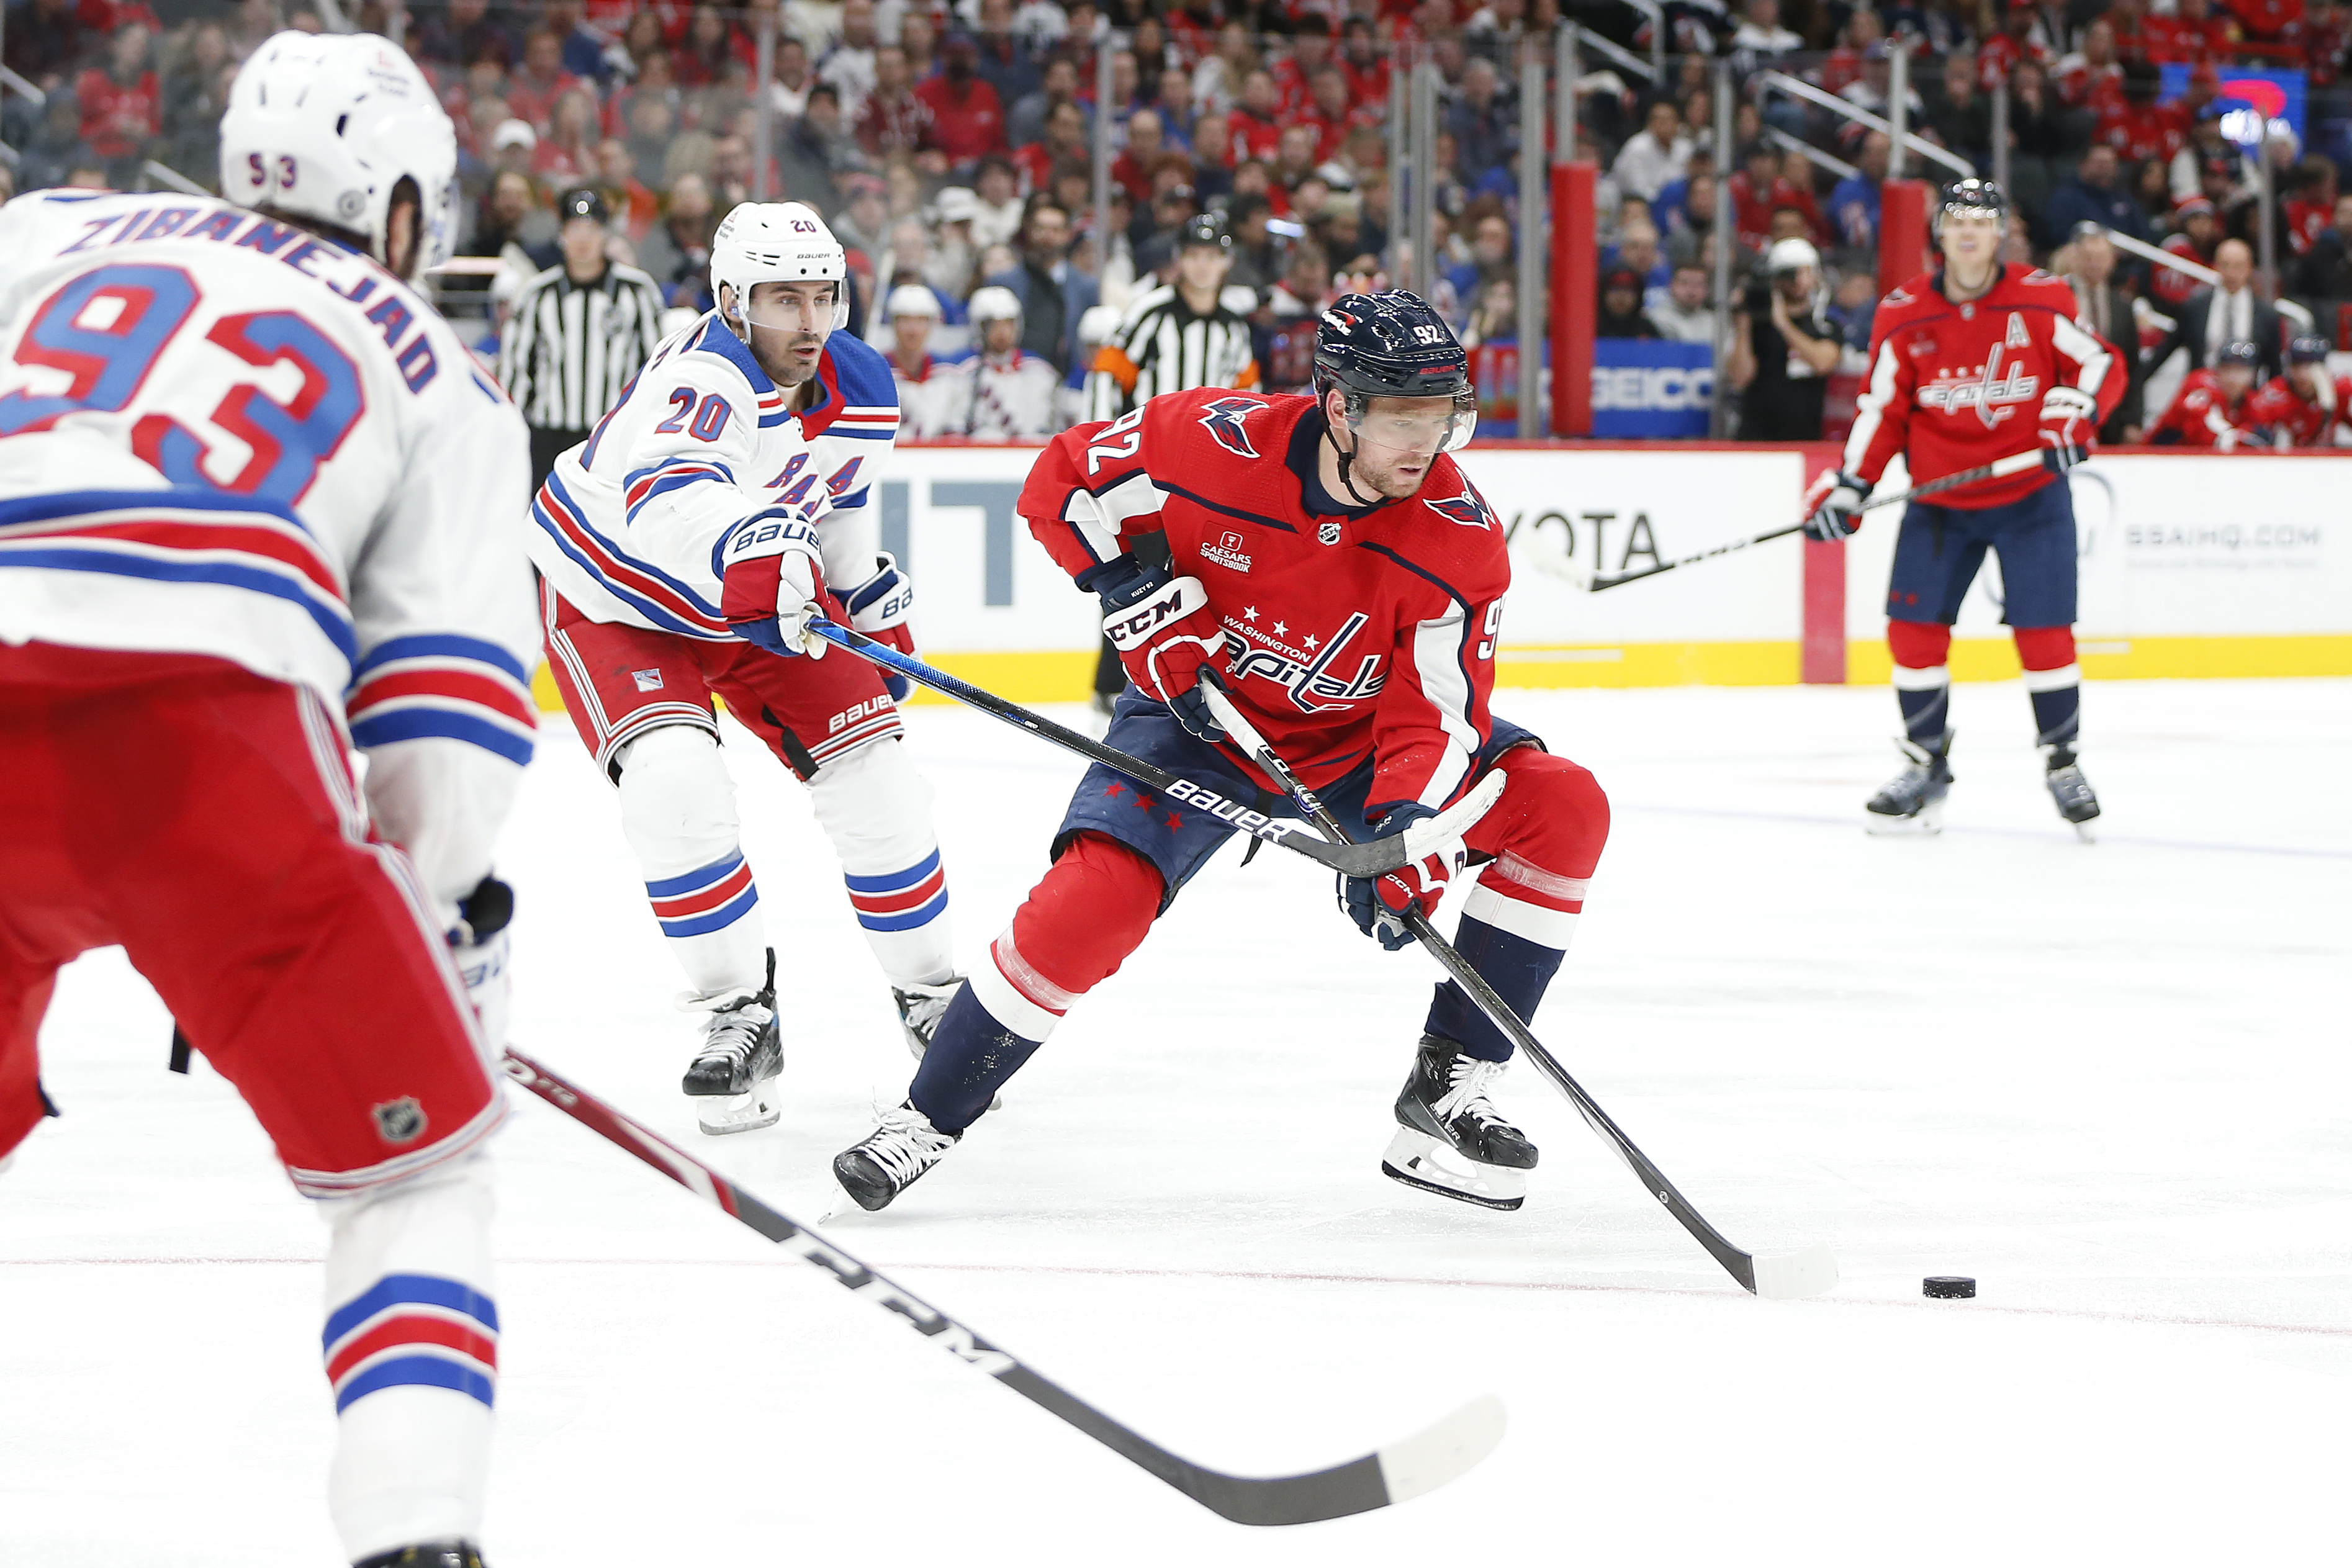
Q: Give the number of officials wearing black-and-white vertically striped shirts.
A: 2